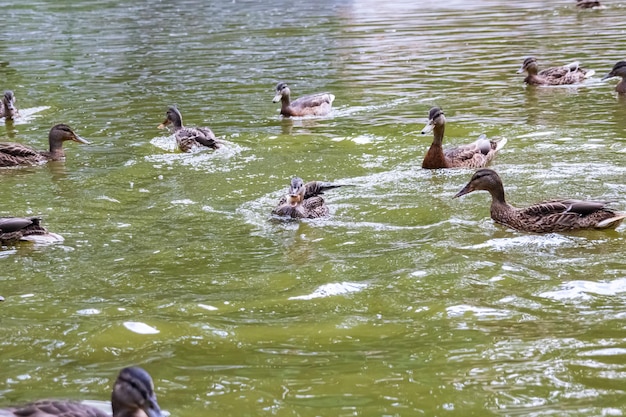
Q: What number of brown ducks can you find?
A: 12